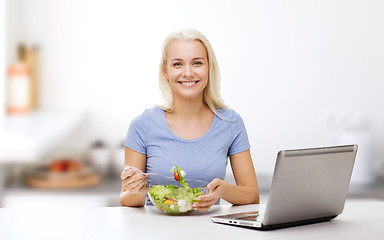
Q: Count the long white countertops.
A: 1